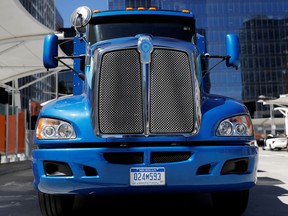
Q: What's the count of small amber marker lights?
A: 5